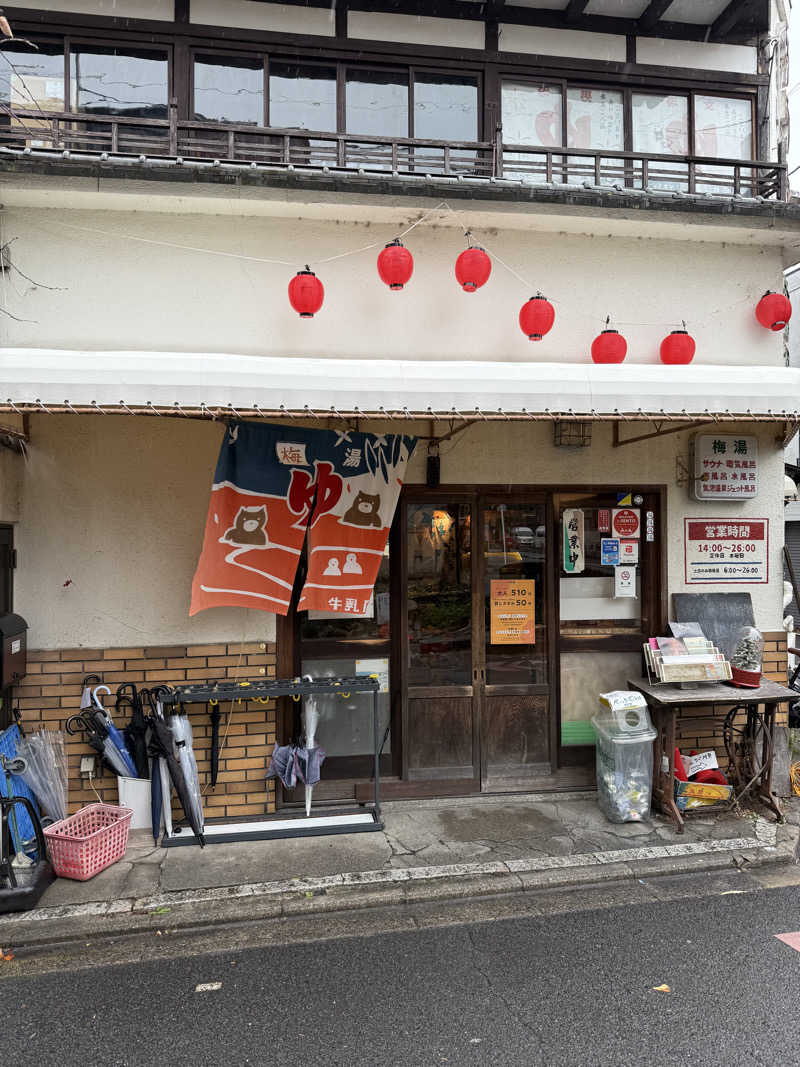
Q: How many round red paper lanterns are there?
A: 7